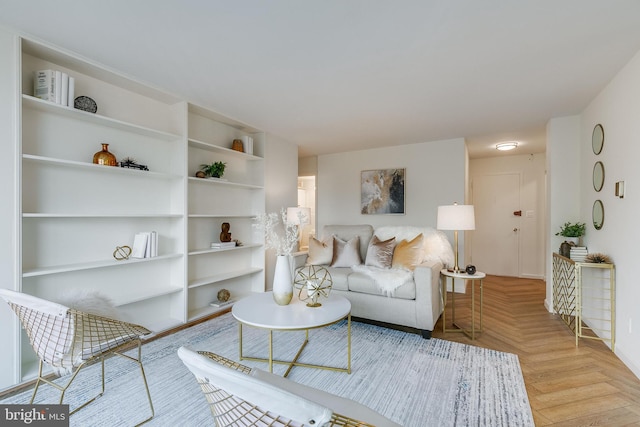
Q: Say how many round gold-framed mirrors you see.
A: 3